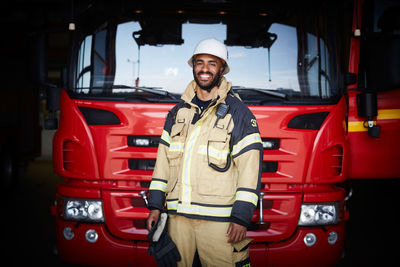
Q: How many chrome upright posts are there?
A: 2